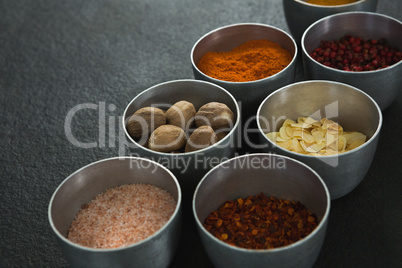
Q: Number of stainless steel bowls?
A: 7